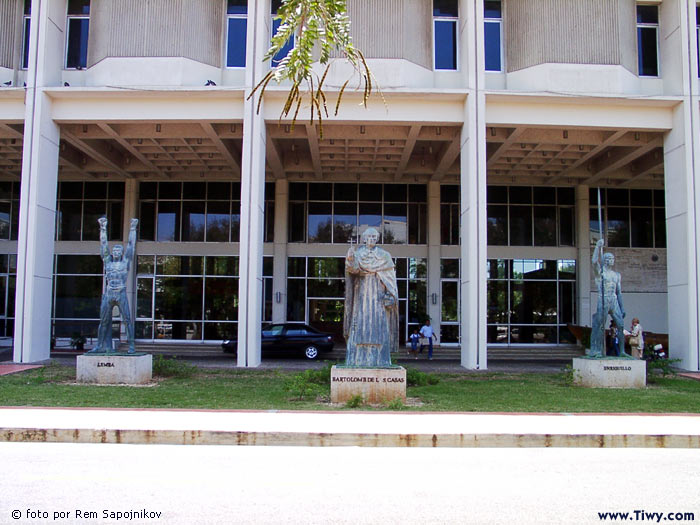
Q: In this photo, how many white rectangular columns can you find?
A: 4